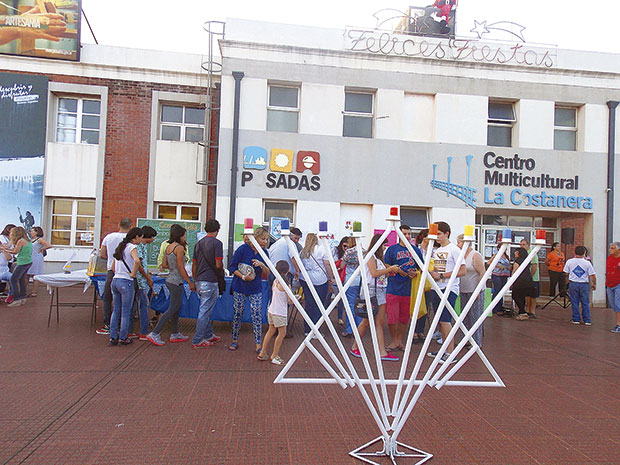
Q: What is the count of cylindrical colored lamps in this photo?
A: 9